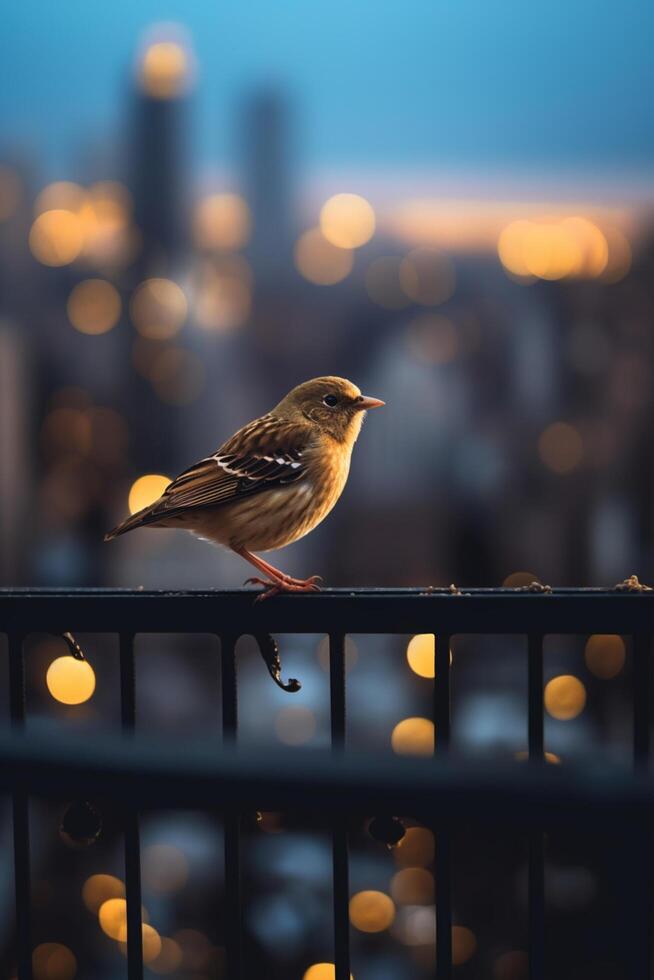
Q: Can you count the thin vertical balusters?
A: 7